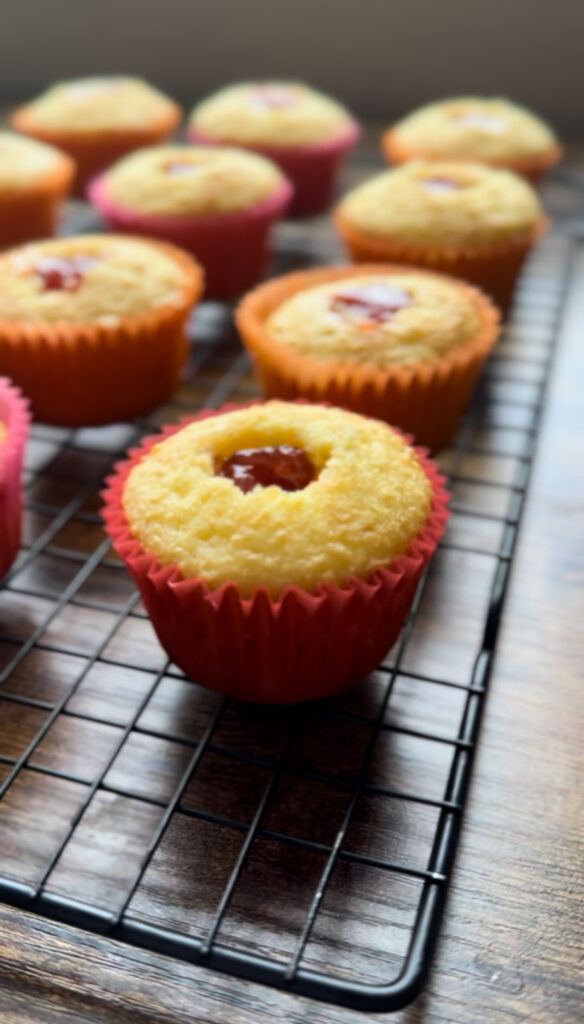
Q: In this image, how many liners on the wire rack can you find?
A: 10